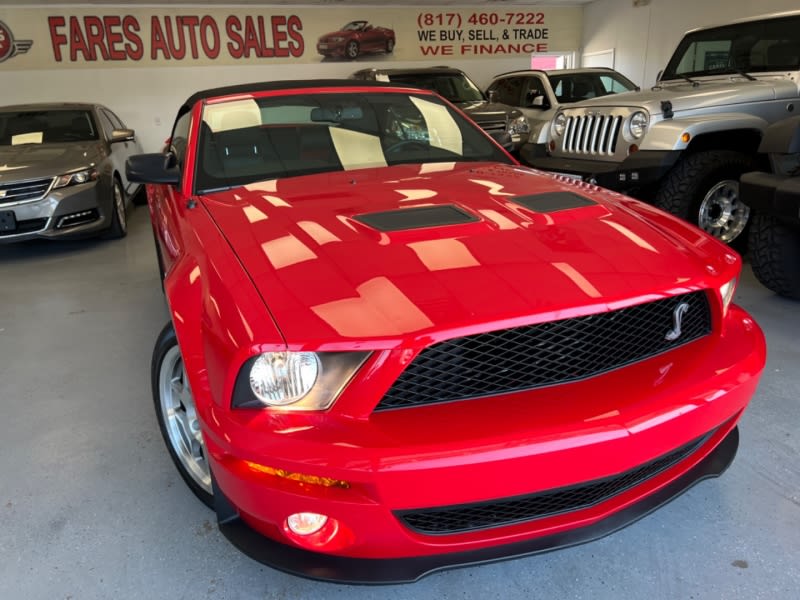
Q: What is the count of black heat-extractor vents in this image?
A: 2